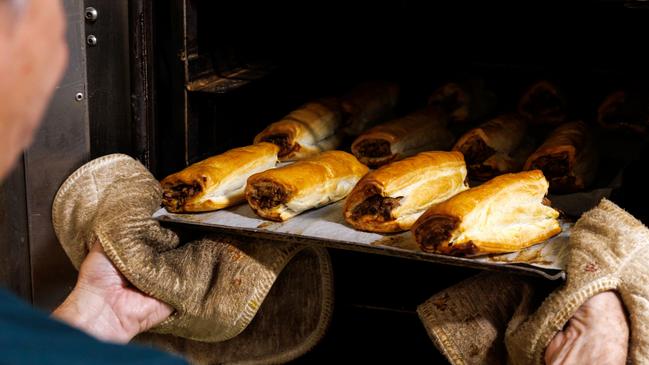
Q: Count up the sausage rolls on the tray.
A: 12